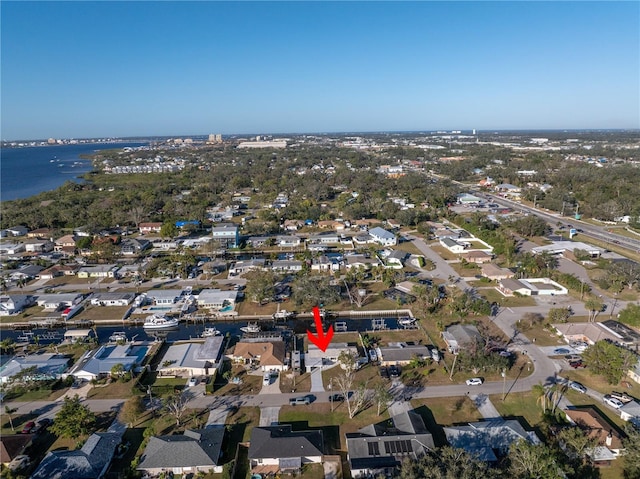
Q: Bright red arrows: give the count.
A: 1